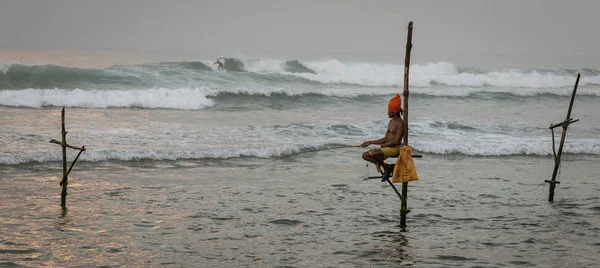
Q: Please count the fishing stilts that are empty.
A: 2